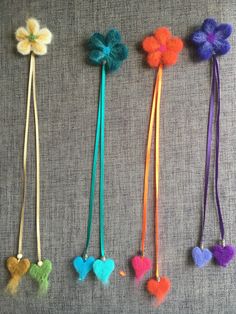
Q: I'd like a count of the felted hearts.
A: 8